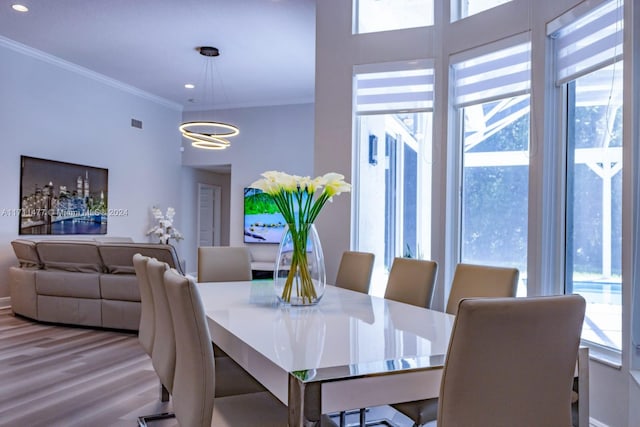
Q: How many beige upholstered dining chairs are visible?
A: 8